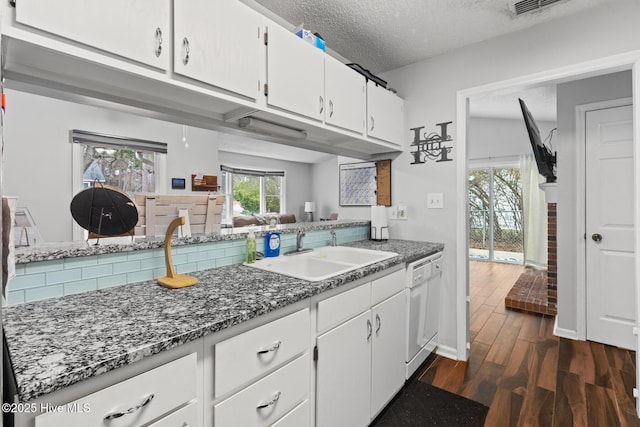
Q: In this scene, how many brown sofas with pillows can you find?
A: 1